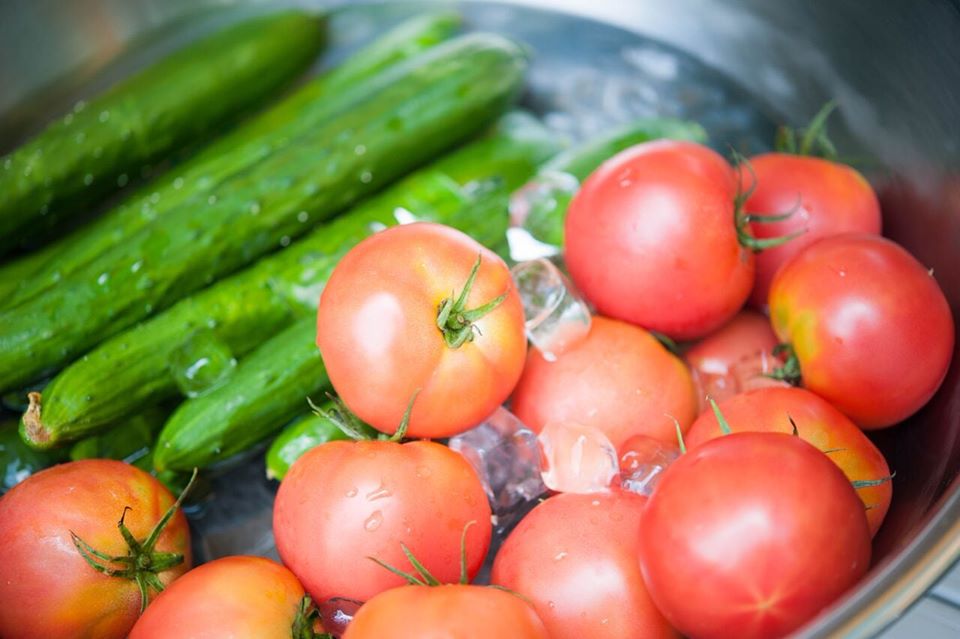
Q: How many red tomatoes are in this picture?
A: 13